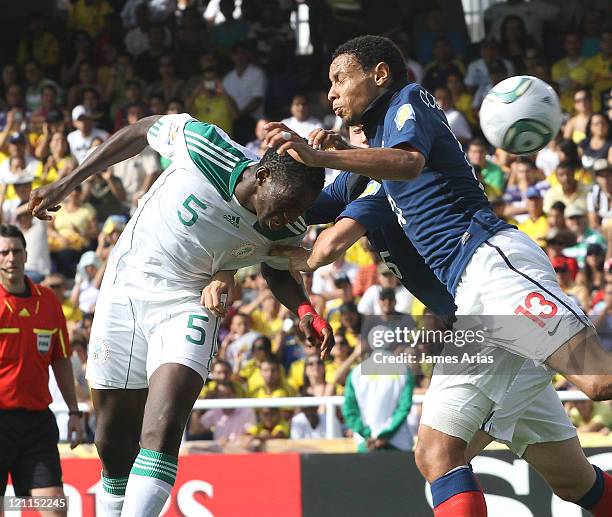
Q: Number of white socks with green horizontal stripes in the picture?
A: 2